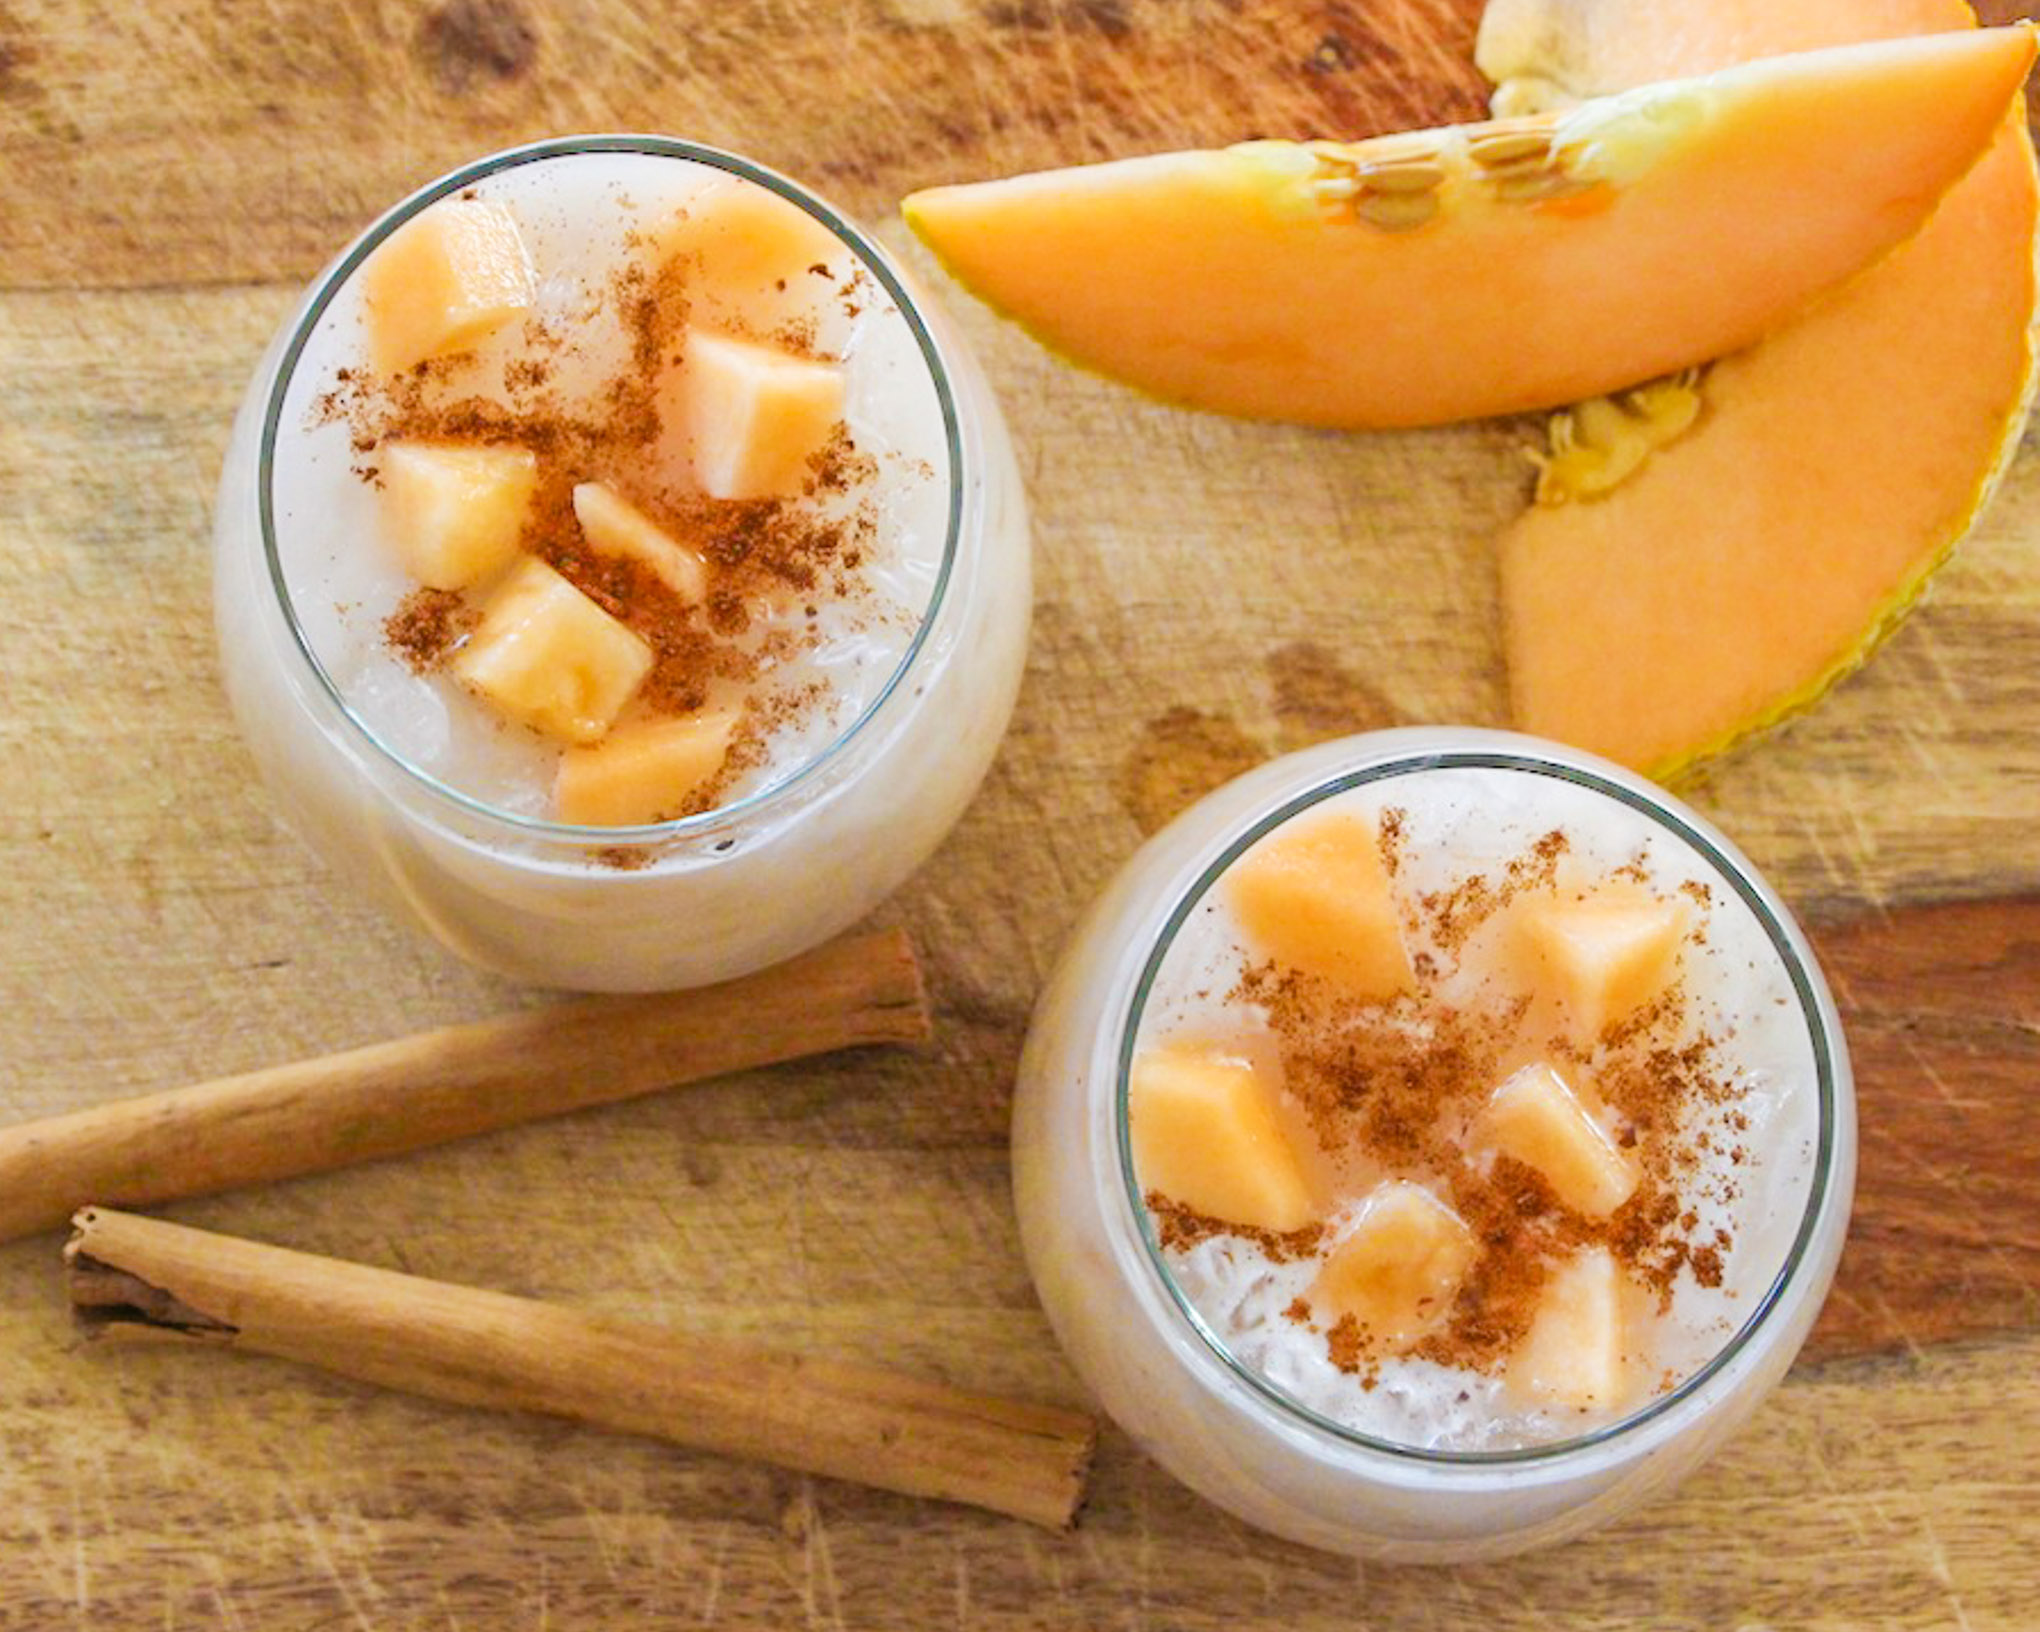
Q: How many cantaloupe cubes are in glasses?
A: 13